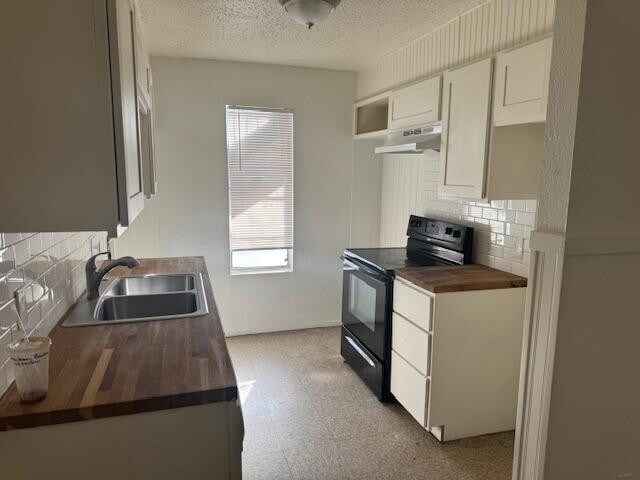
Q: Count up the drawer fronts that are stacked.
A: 3